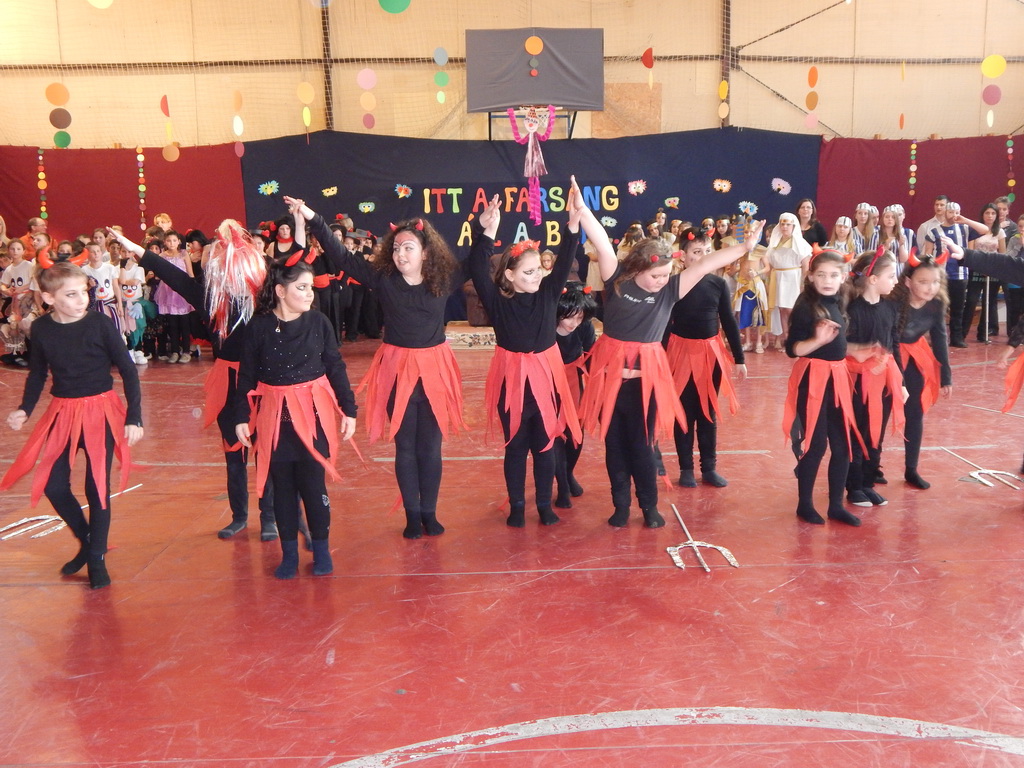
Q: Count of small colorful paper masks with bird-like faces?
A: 10